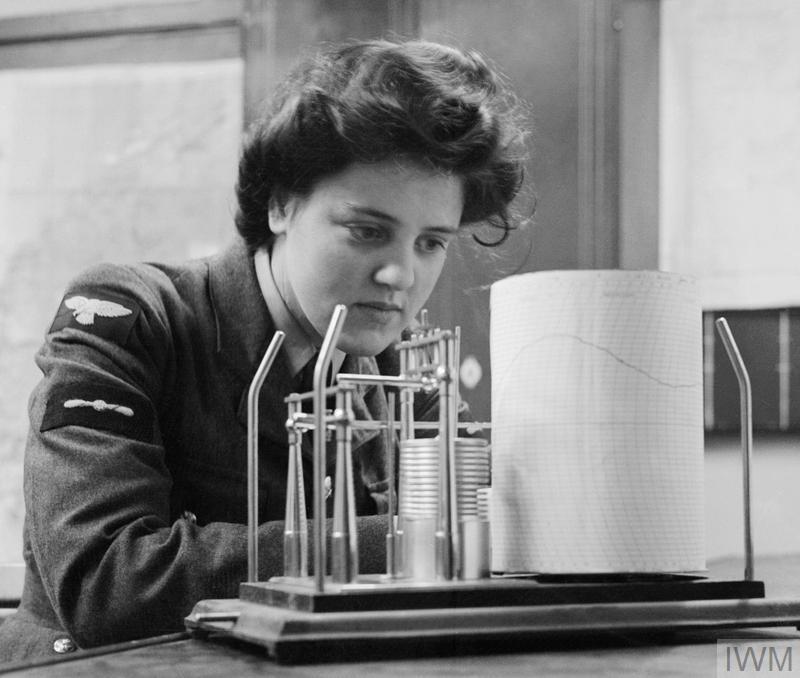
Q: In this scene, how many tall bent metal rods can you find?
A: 3